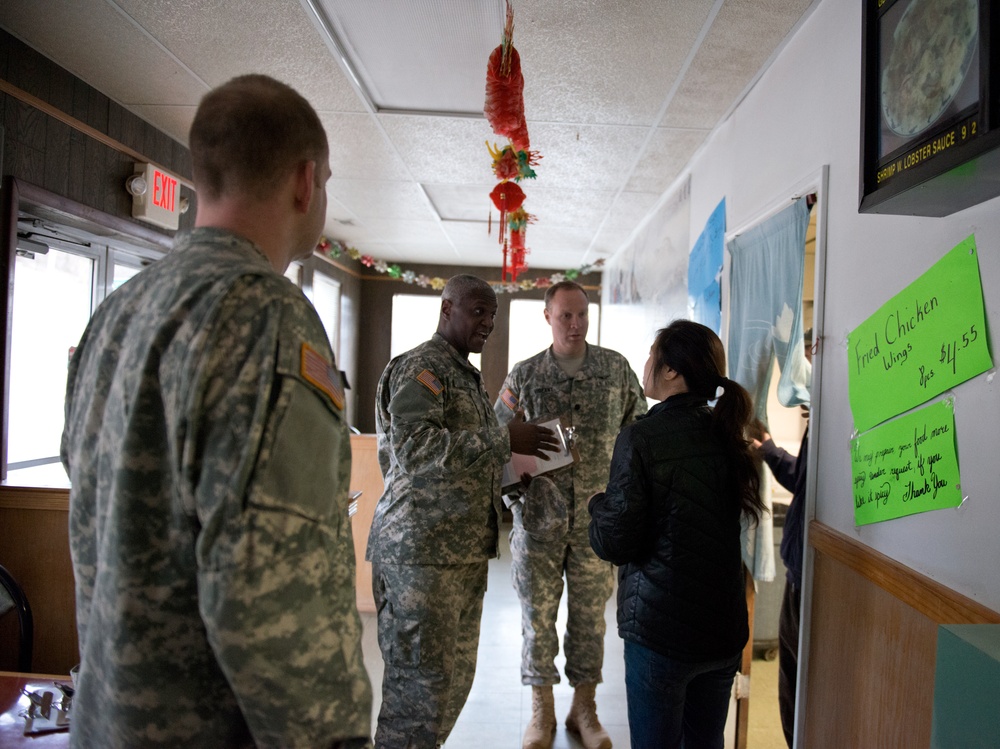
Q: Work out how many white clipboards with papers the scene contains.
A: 1